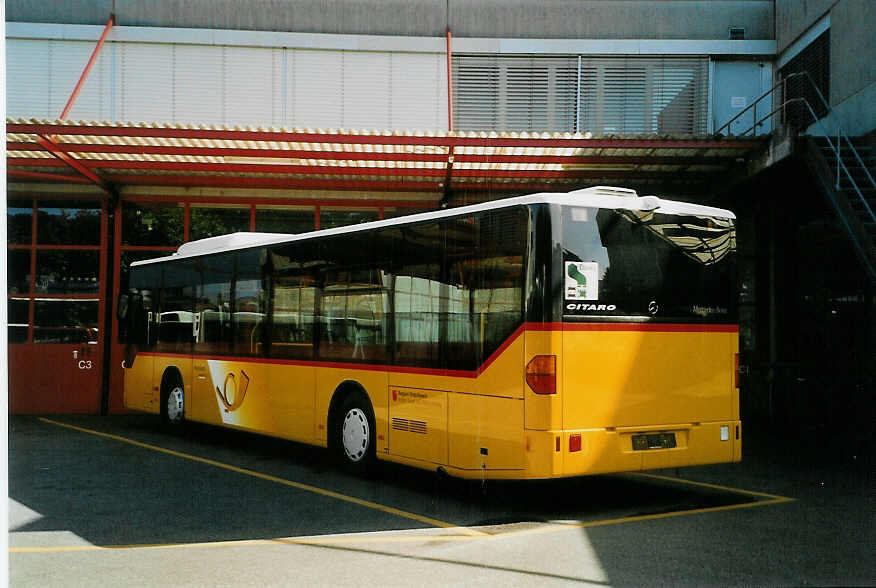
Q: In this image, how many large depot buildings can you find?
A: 1